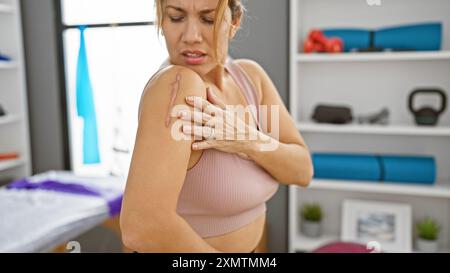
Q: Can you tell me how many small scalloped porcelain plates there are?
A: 0